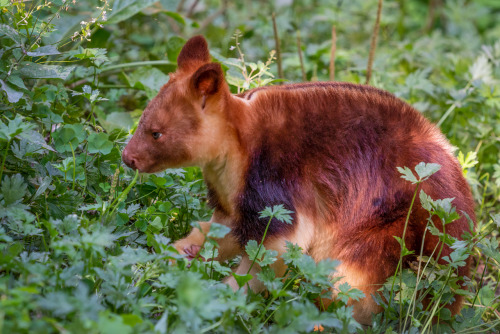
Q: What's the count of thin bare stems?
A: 4